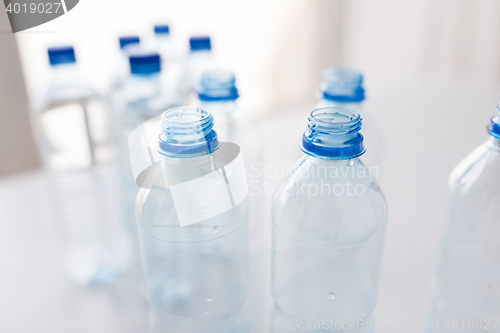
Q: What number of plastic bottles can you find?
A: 10